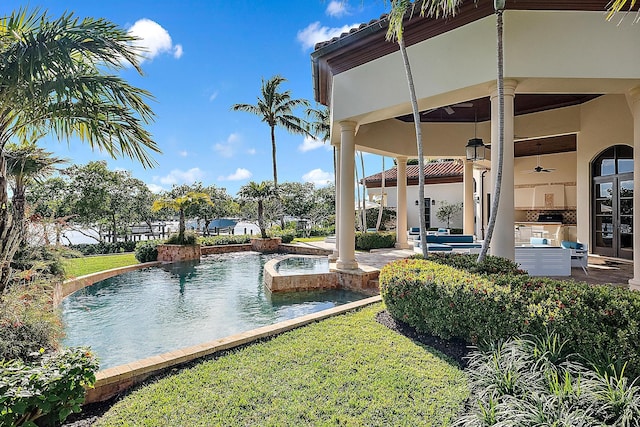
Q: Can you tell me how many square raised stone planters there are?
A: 2